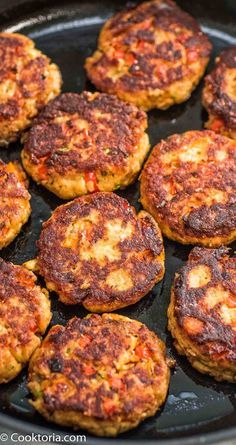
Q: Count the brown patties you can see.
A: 10